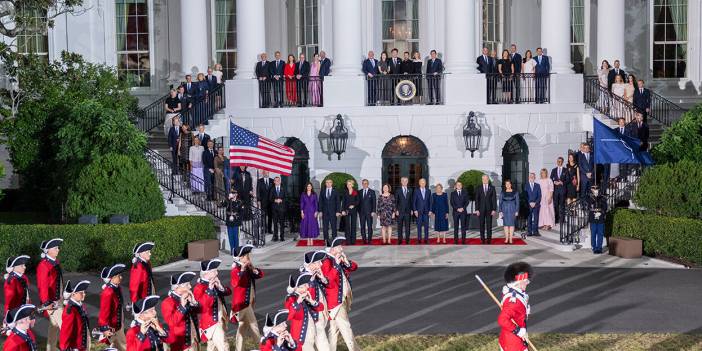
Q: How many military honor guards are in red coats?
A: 15